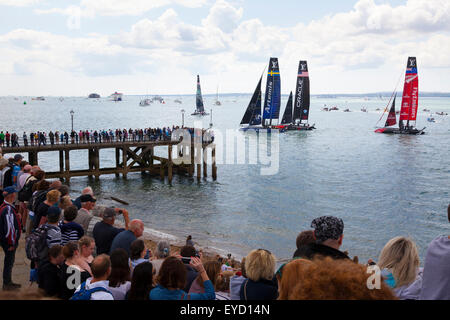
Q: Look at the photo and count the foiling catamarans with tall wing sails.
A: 4